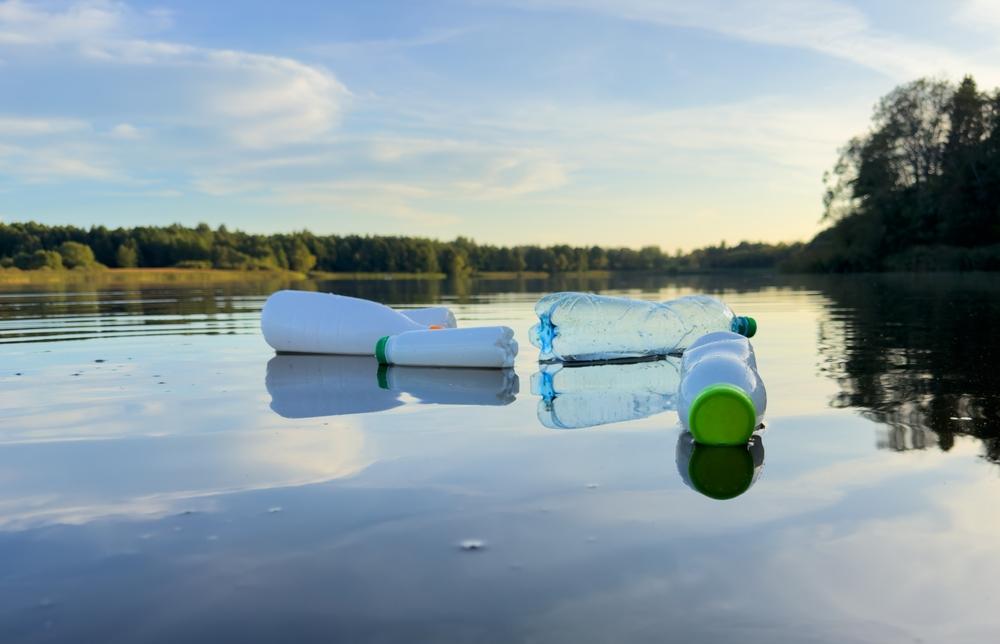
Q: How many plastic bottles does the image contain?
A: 5